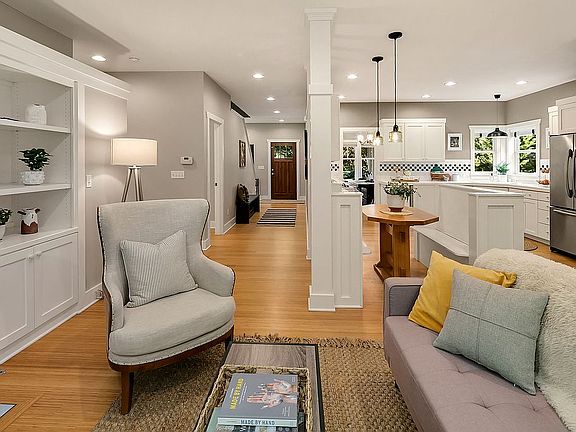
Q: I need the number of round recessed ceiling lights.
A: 10